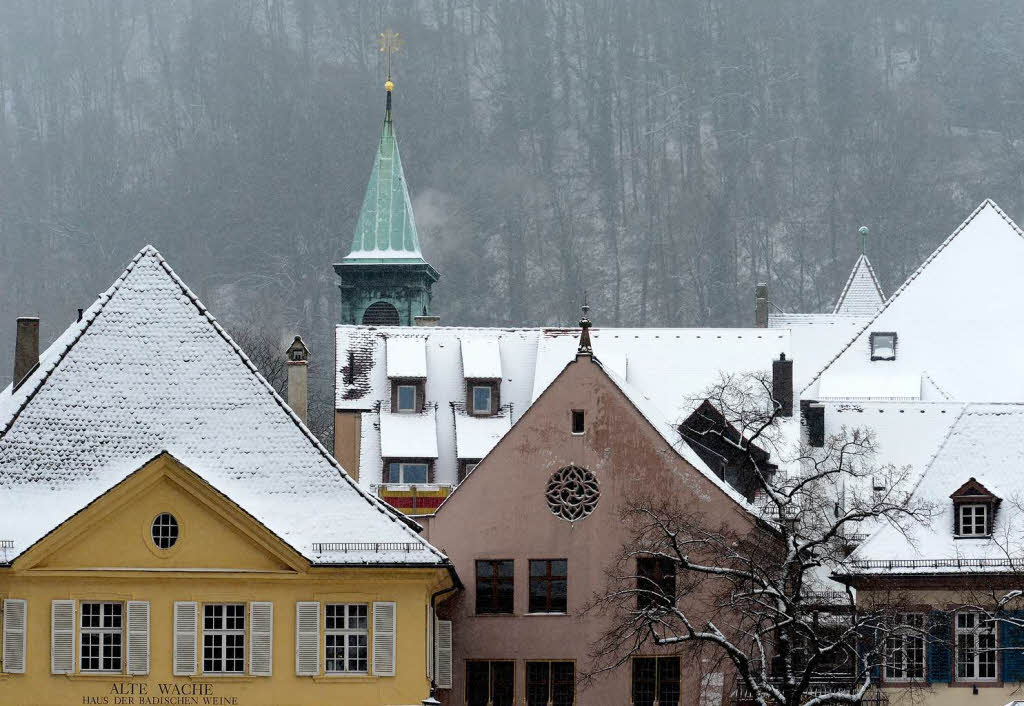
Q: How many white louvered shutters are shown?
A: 8